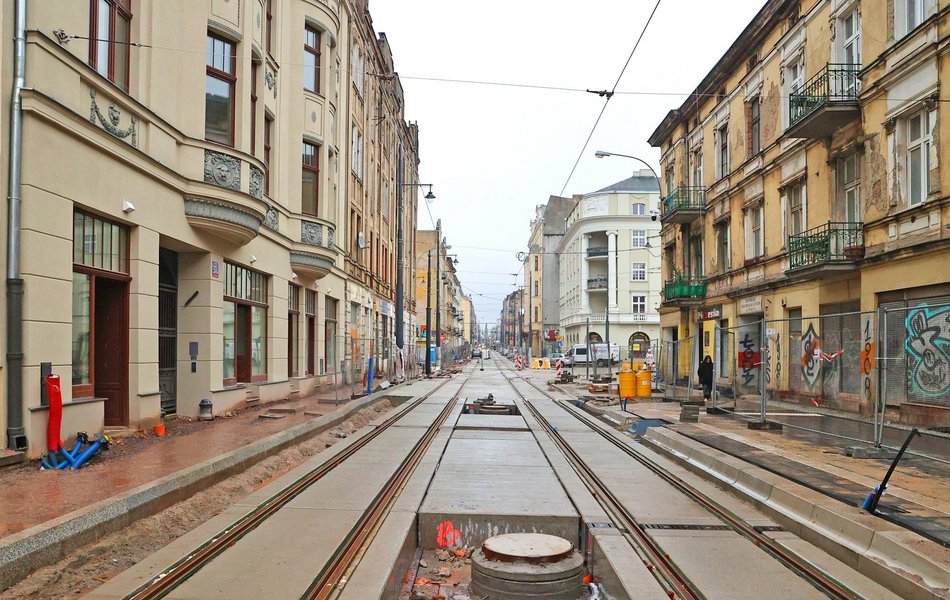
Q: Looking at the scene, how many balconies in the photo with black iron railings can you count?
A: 2